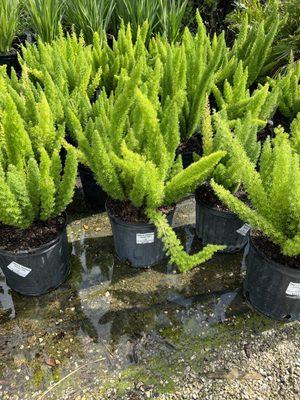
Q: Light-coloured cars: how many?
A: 0